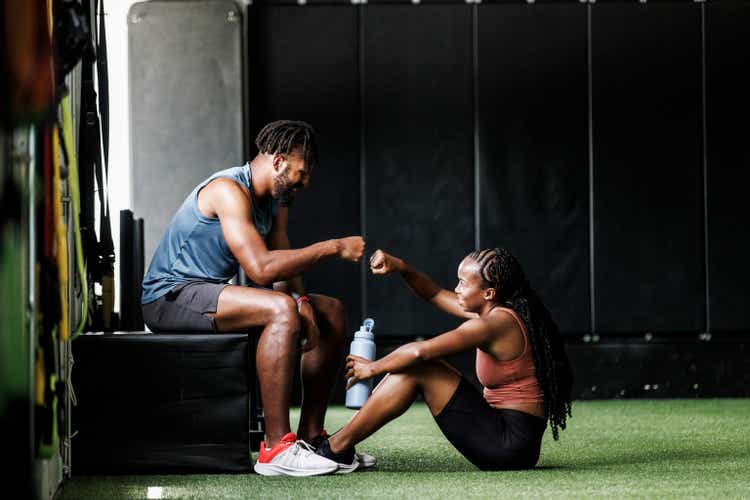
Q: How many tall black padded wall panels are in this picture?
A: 5